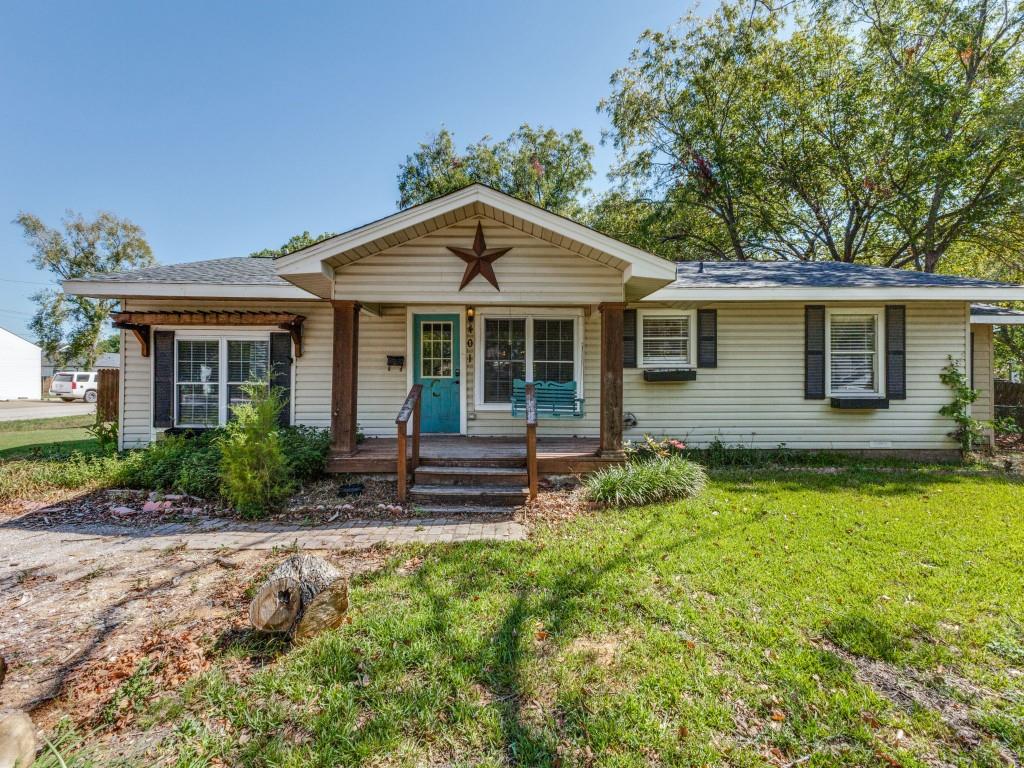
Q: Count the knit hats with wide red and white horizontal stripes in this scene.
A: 0